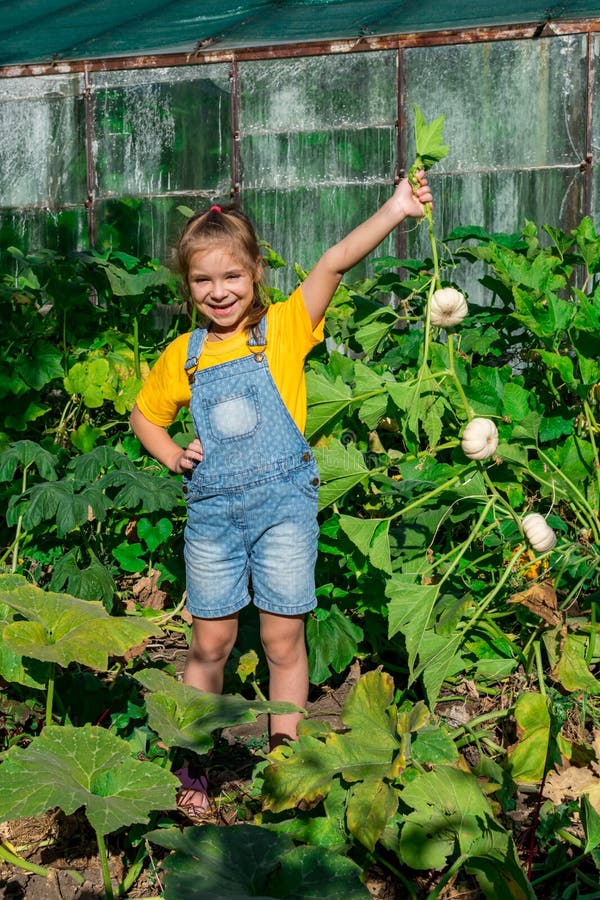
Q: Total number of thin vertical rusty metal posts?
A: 4